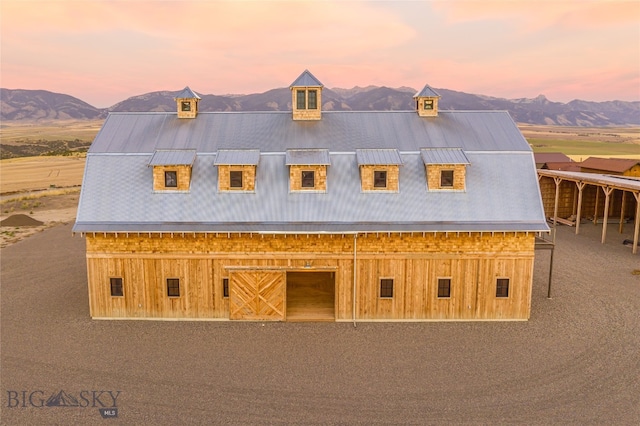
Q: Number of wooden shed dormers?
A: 5